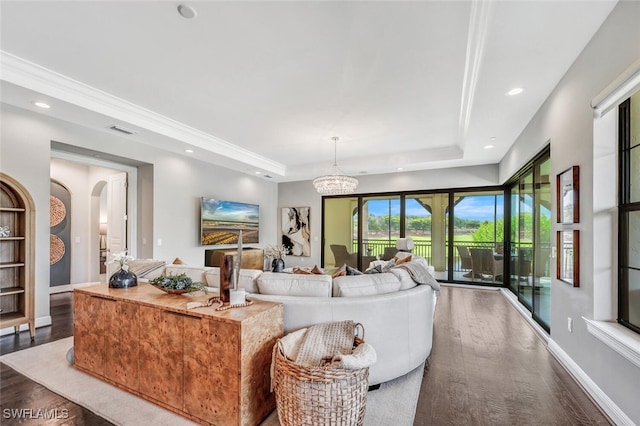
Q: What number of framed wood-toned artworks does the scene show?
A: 2